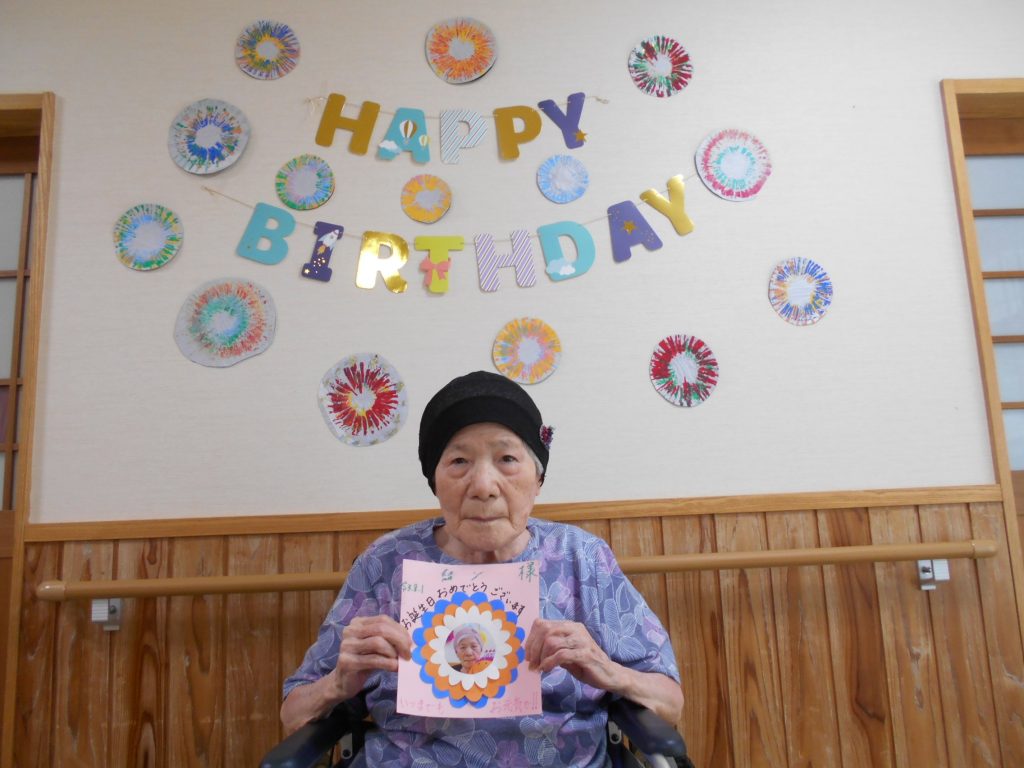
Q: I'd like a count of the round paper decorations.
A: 14